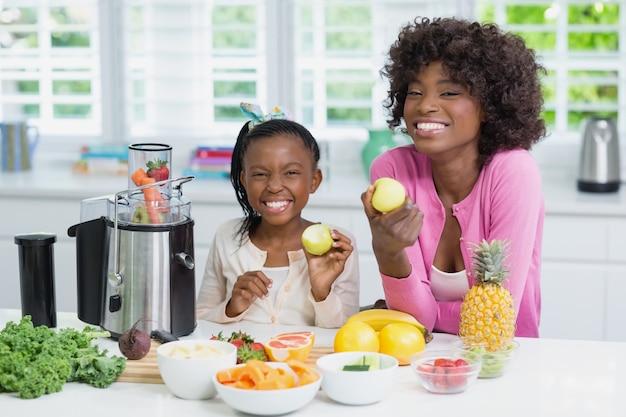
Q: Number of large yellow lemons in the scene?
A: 2